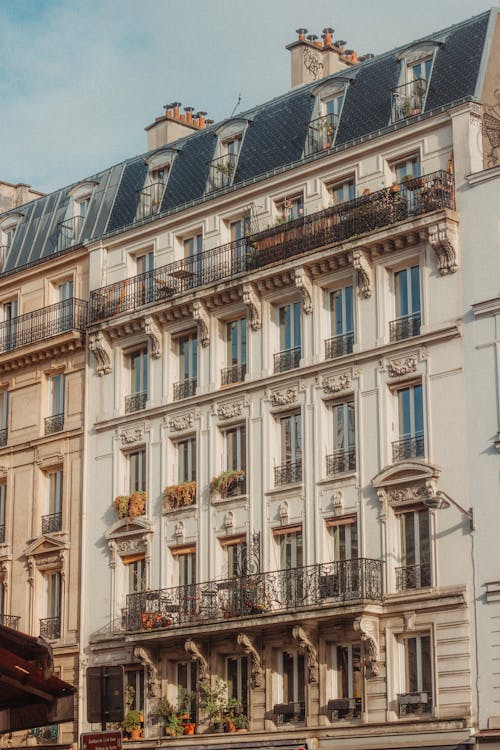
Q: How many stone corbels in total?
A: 12